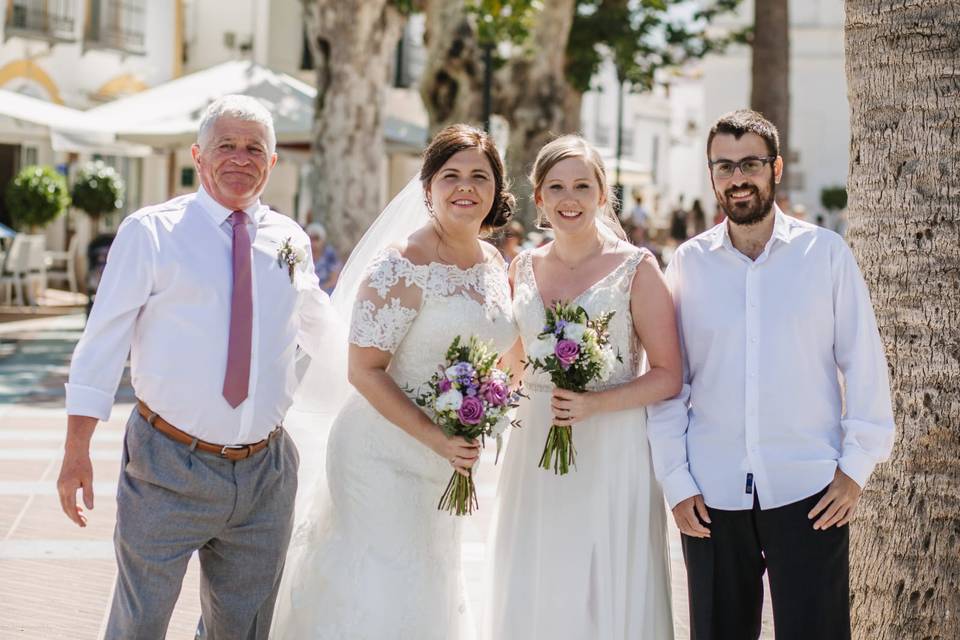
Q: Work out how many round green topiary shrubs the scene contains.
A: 2